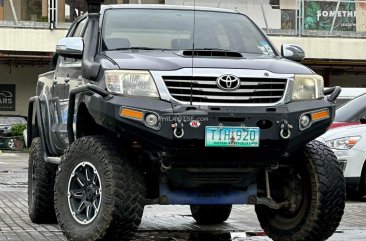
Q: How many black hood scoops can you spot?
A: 1